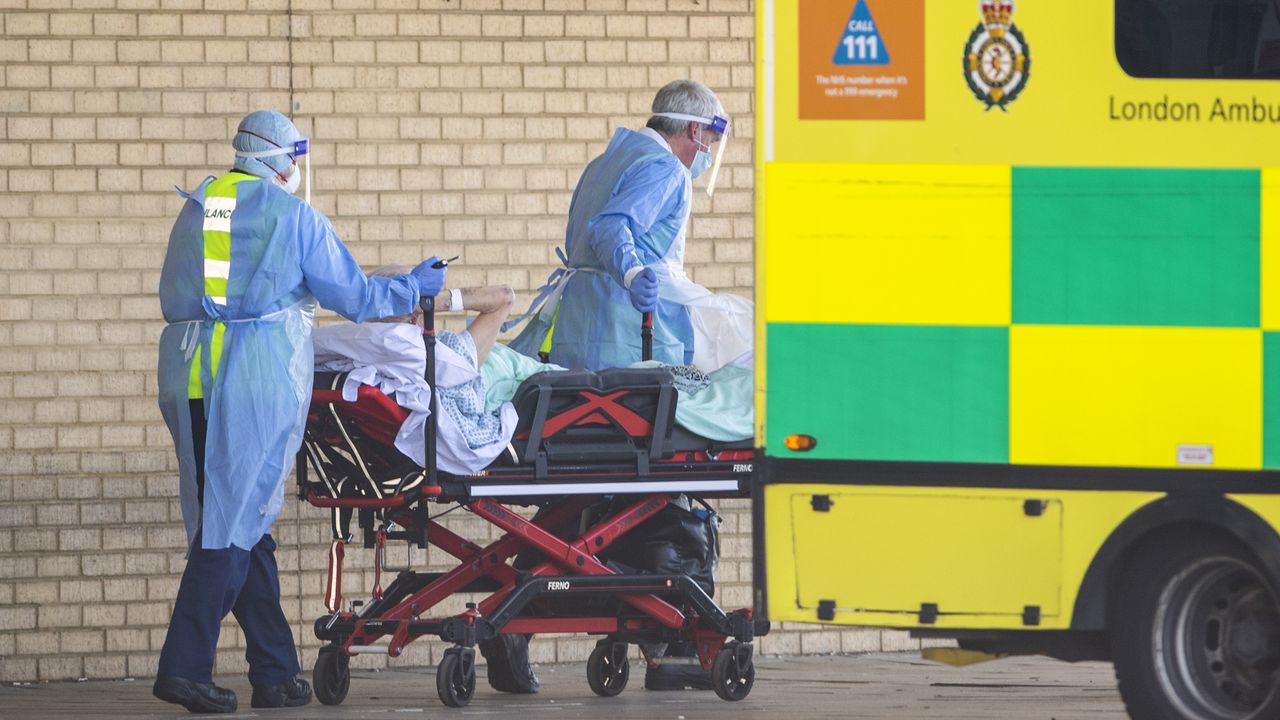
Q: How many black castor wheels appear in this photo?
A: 4